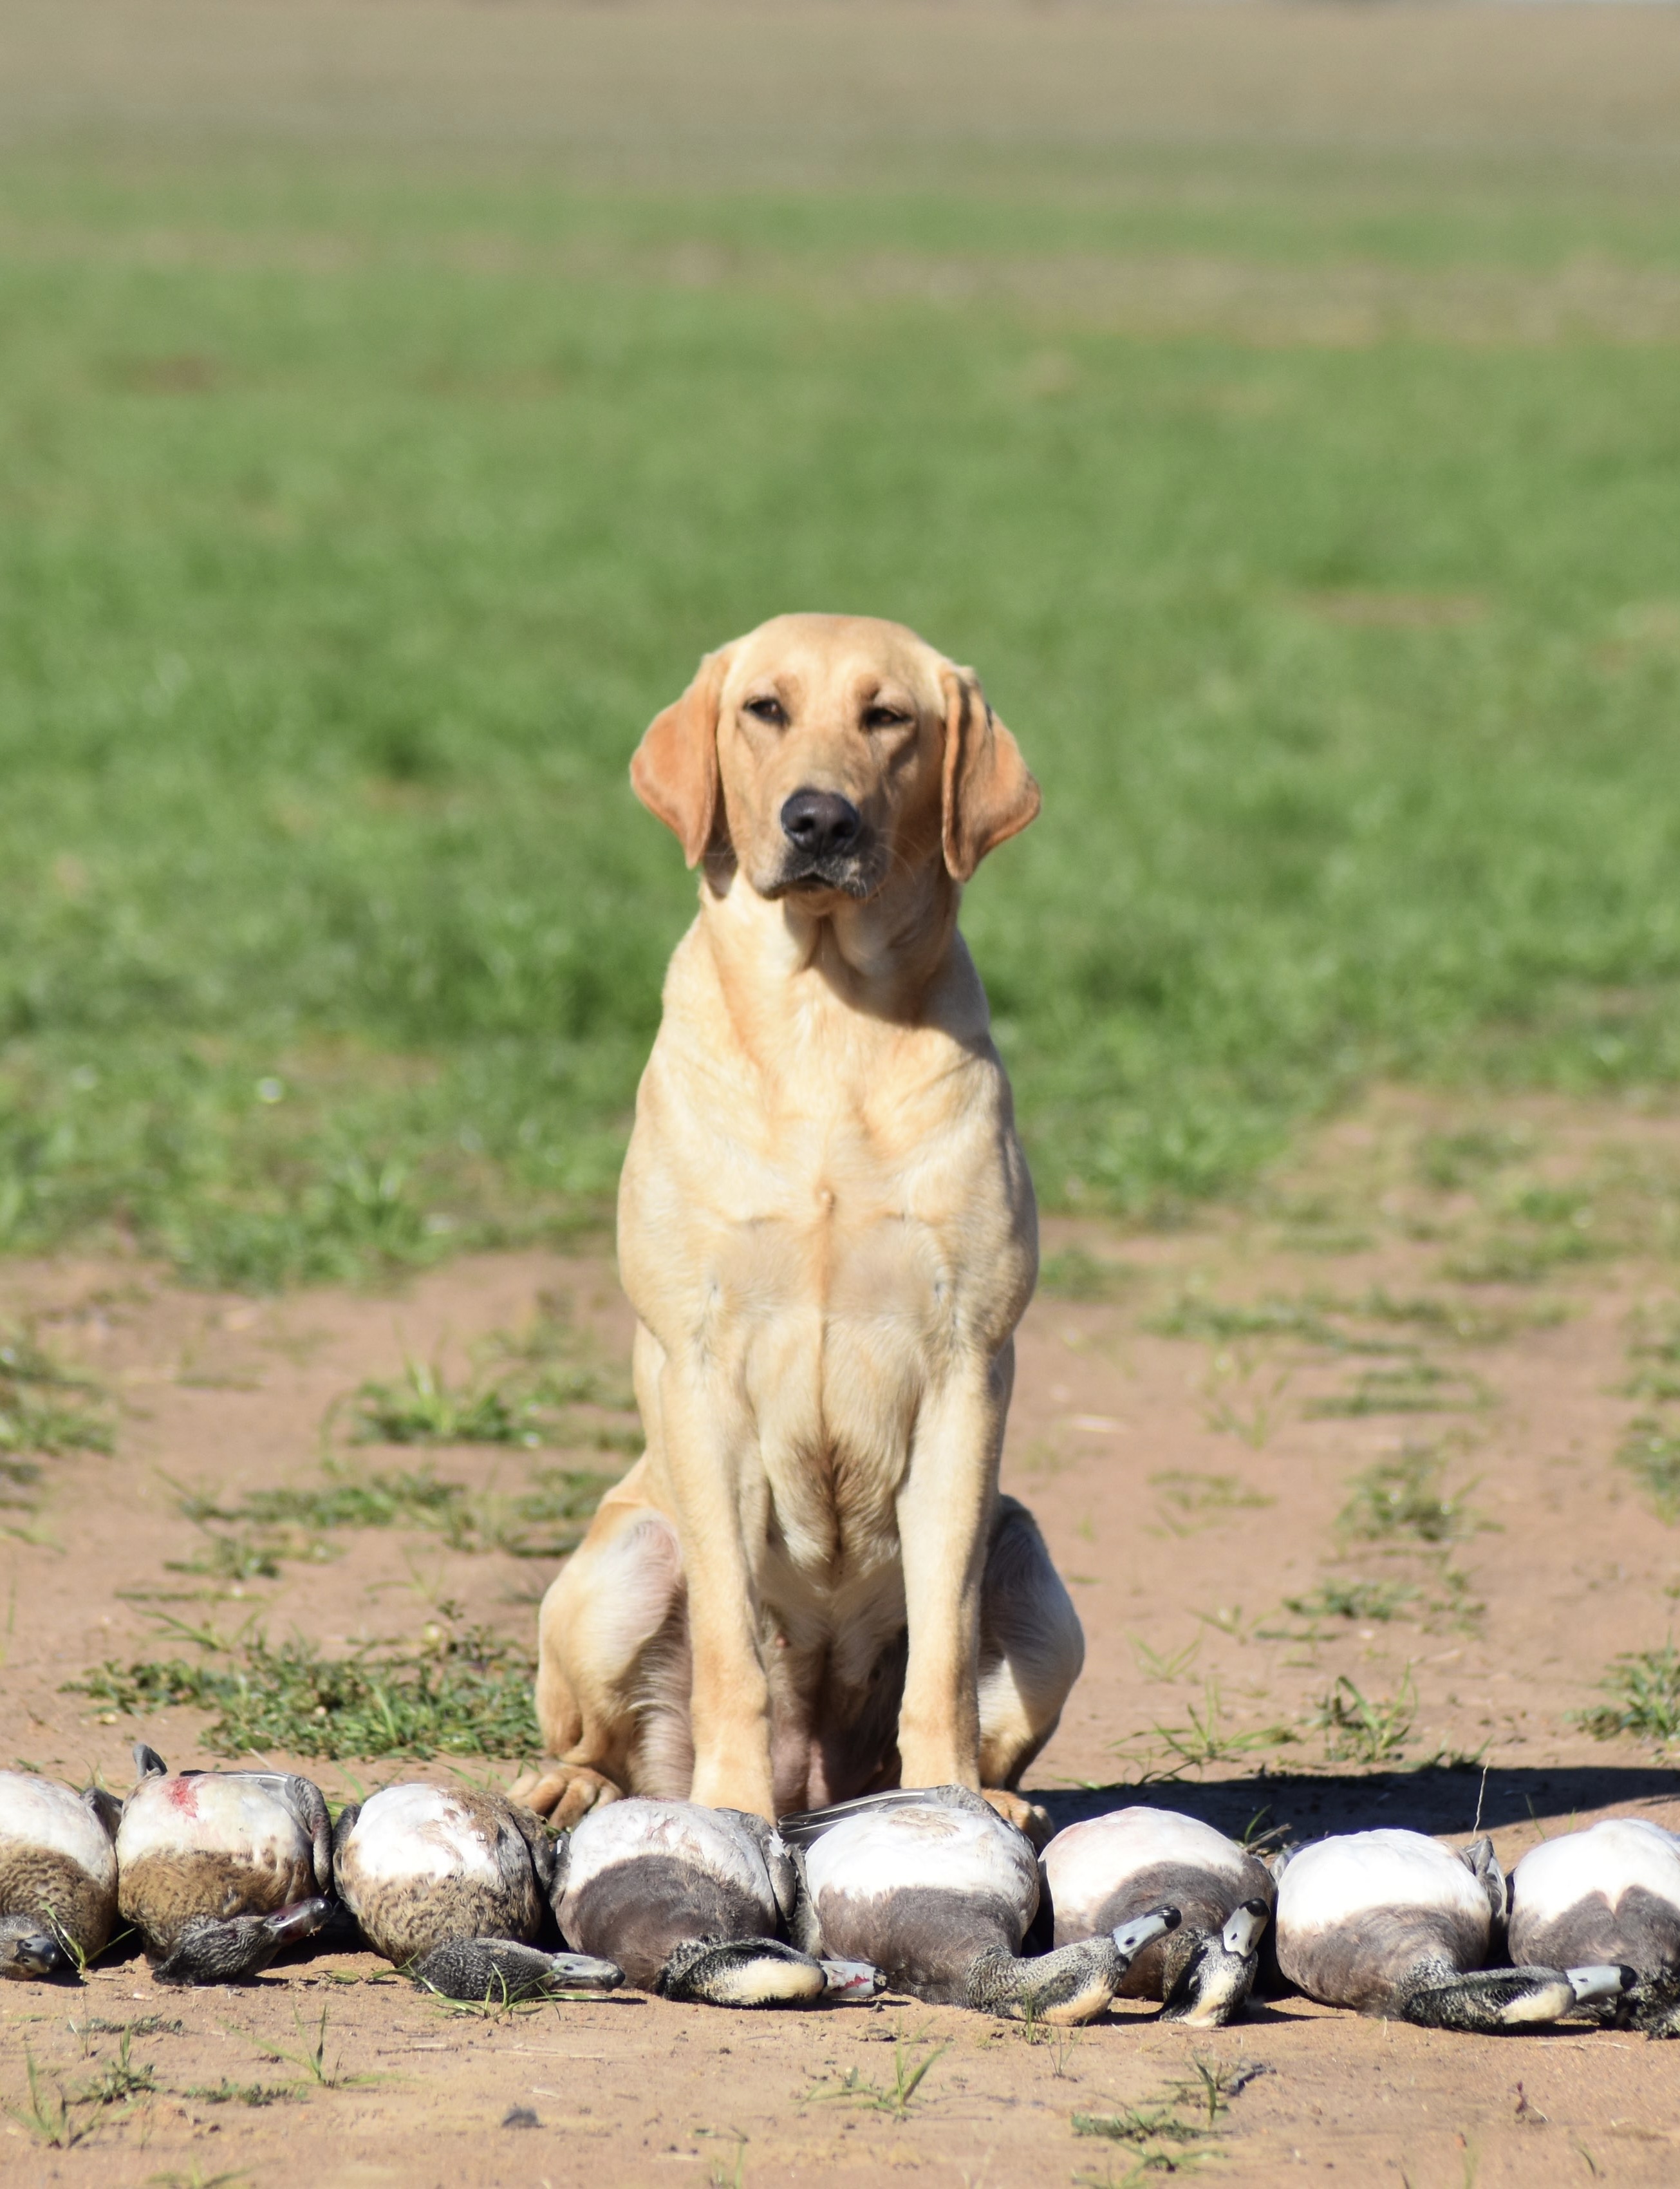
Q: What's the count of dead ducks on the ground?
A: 8